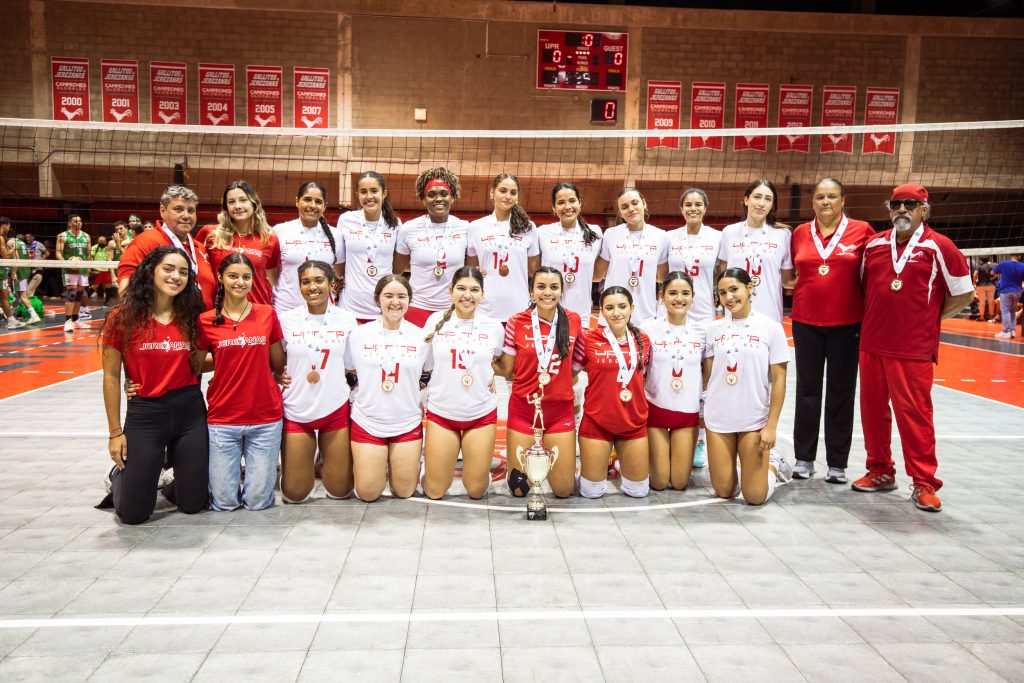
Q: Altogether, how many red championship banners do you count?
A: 12